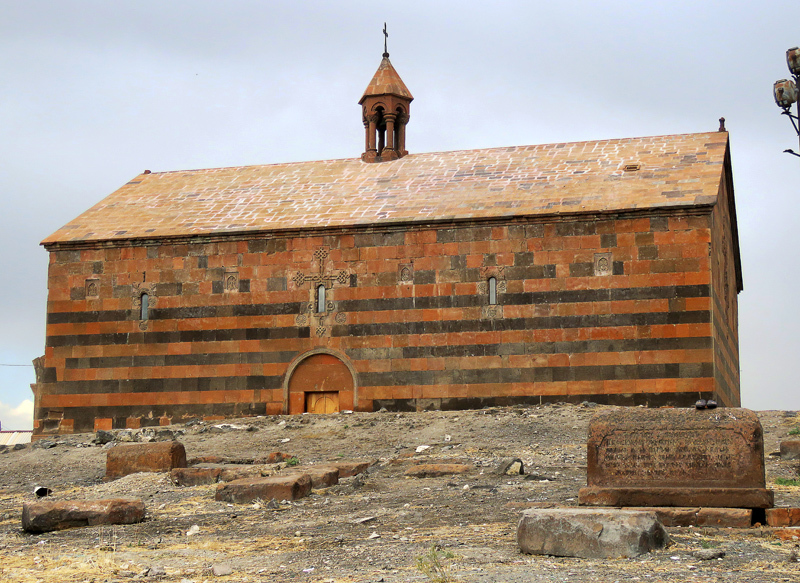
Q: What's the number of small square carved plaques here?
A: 4